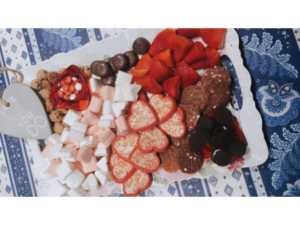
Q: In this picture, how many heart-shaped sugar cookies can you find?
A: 8